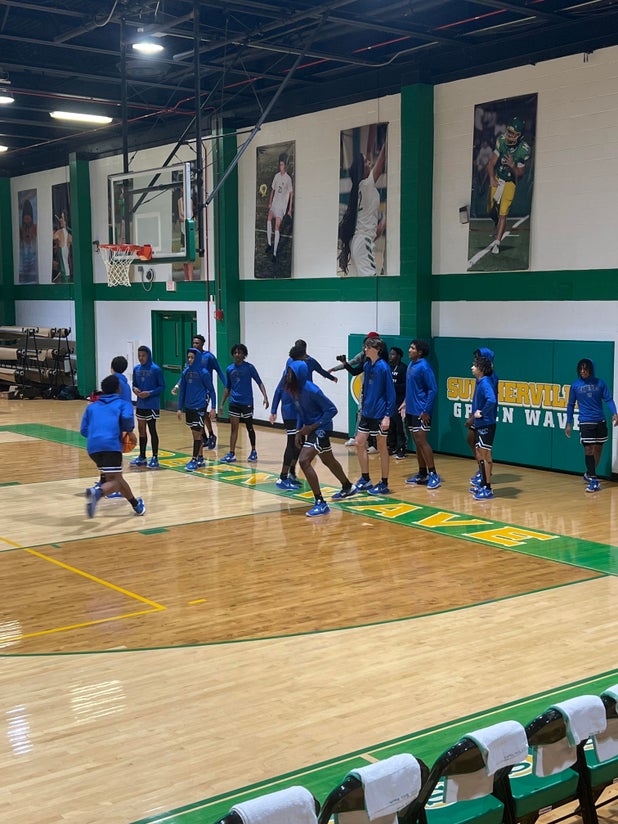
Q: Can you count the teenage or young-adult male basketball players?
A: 14